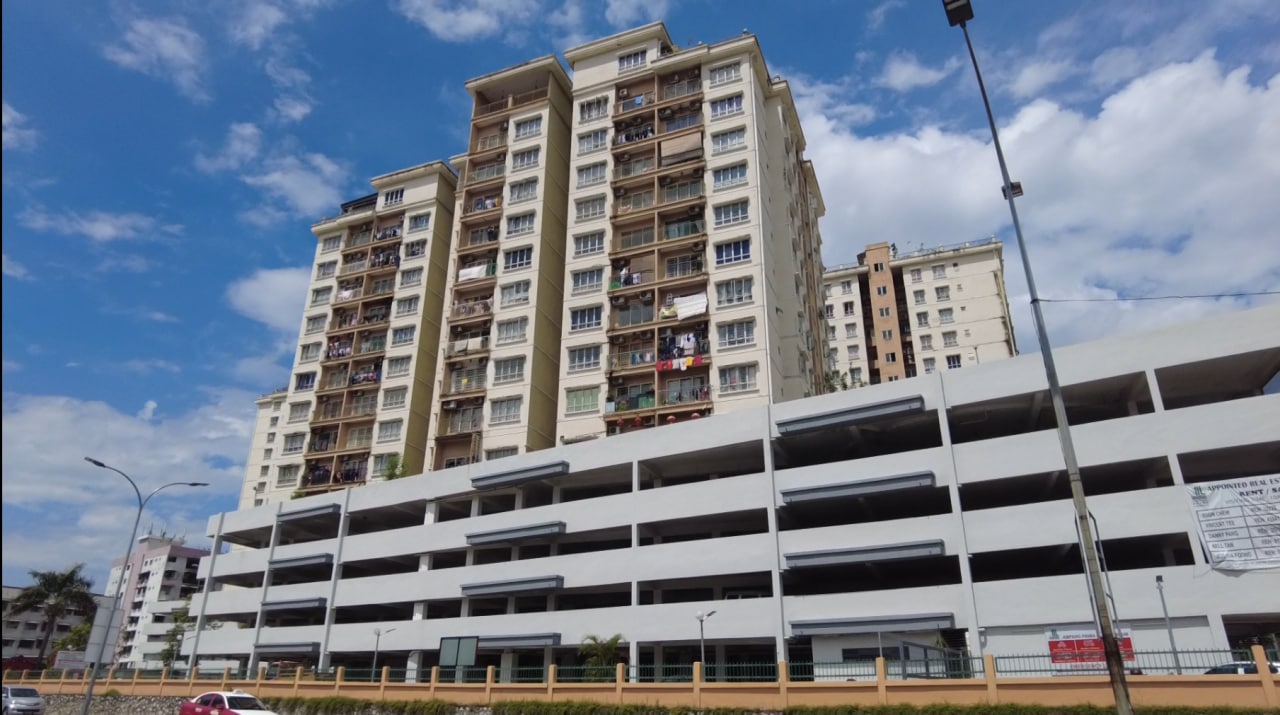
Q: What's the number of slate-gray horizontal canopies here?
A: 12